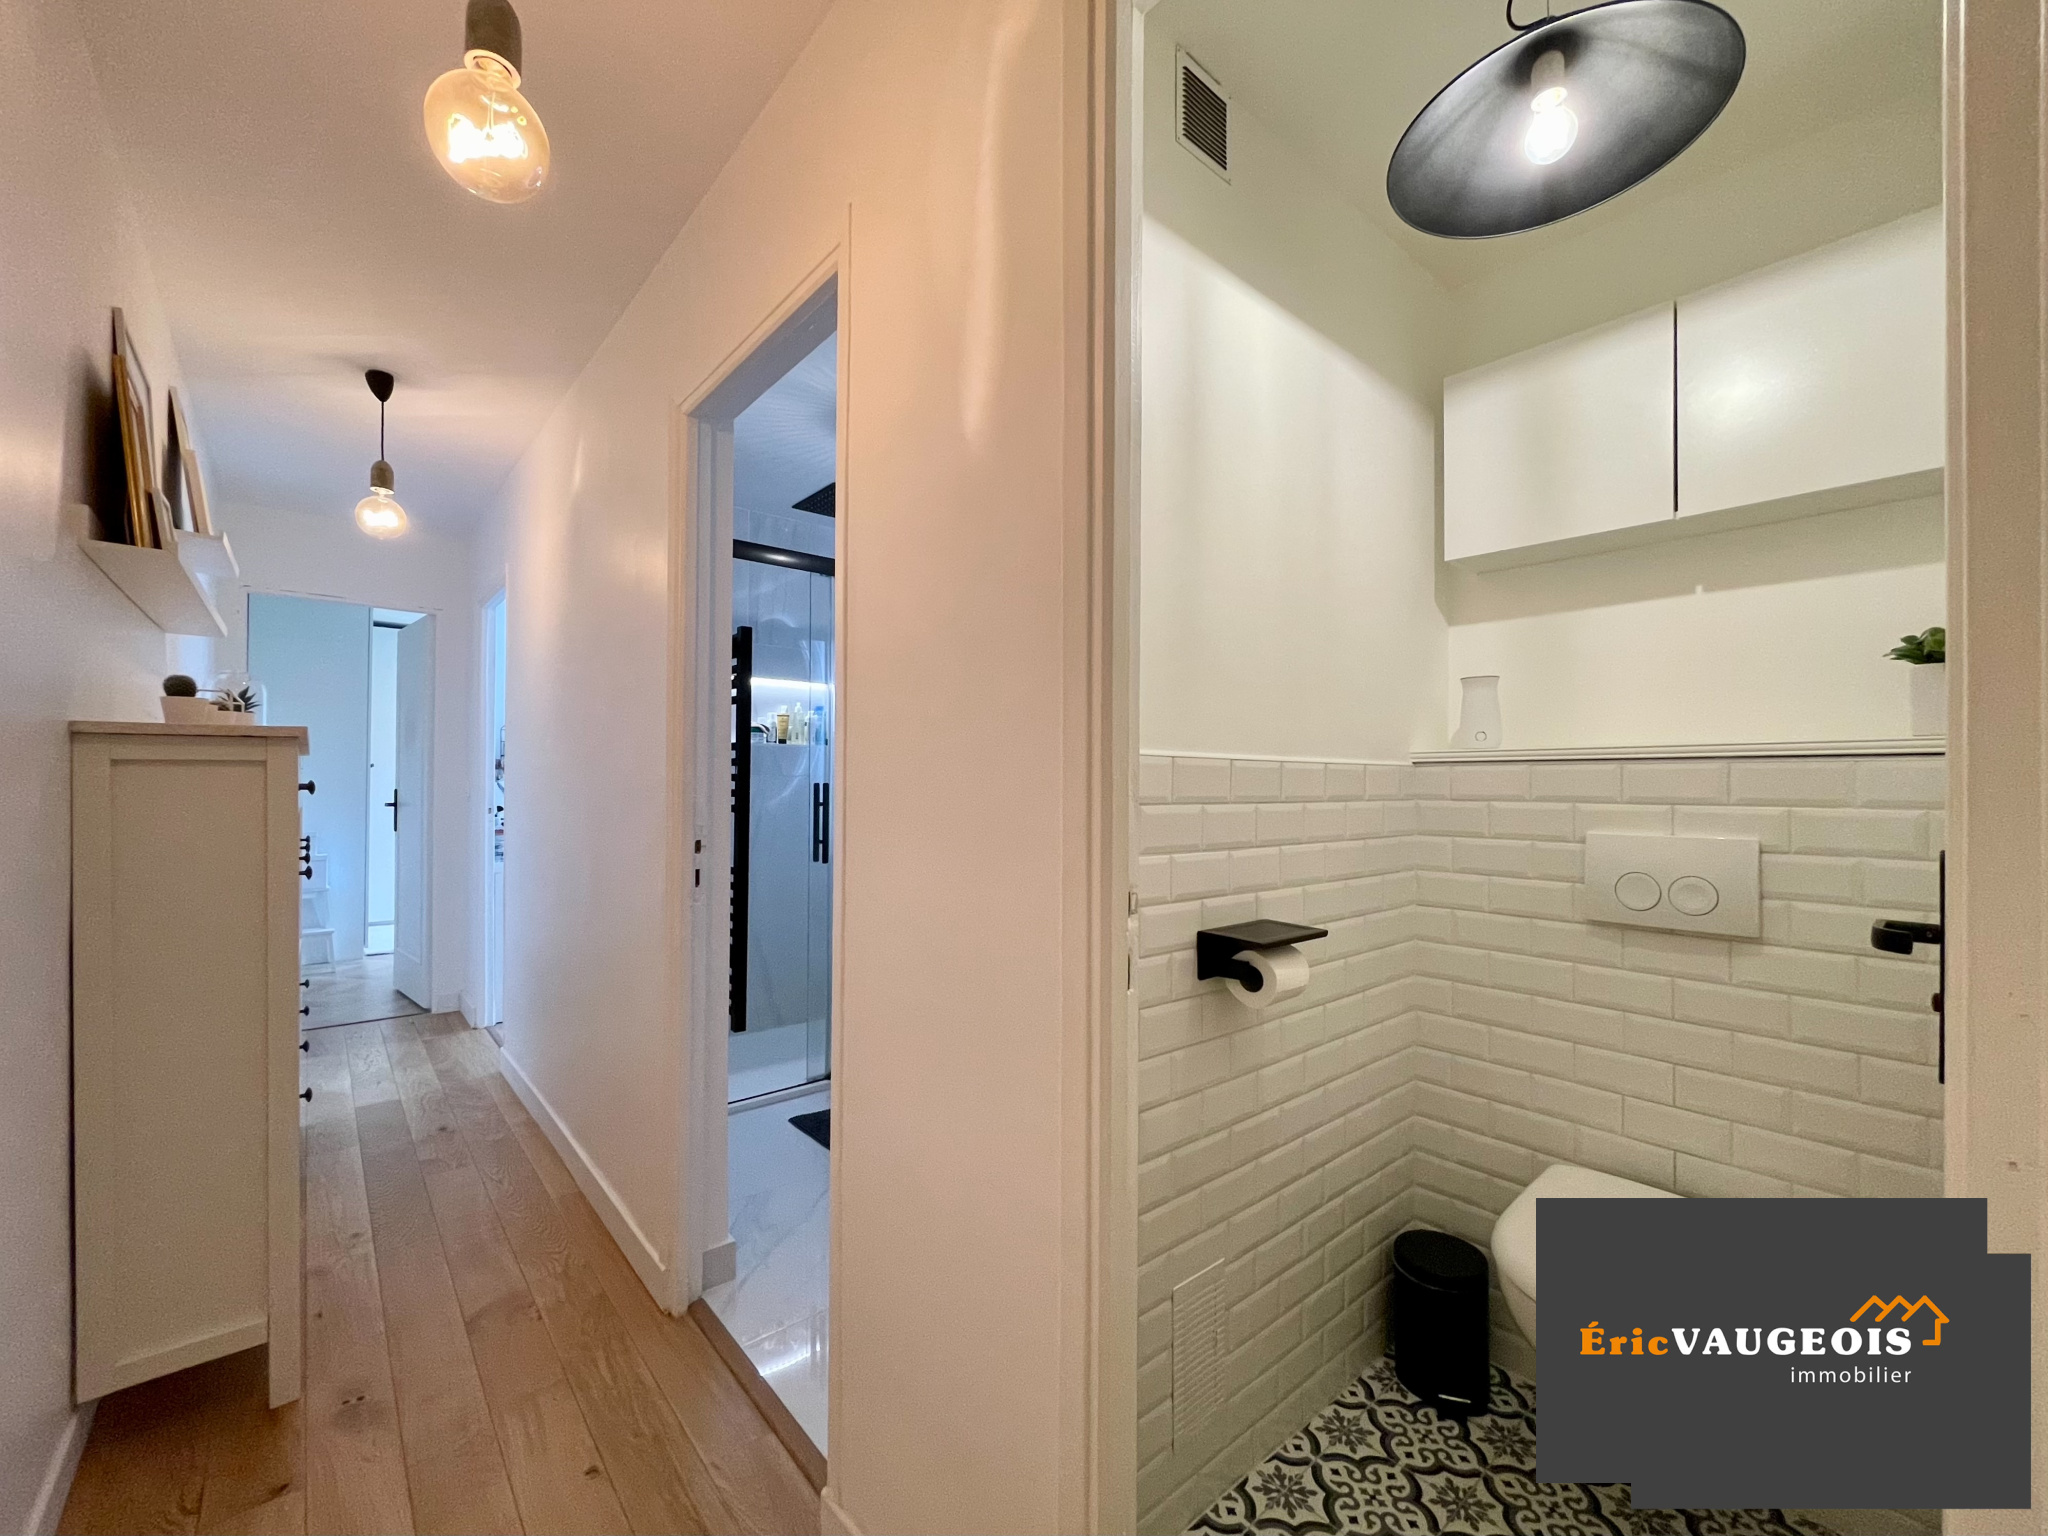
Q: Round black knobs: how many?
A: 9